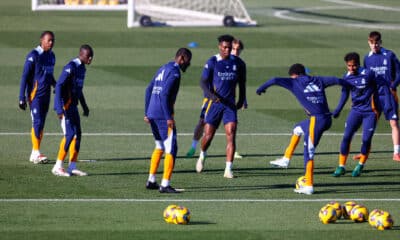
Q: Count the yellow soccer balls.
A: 9